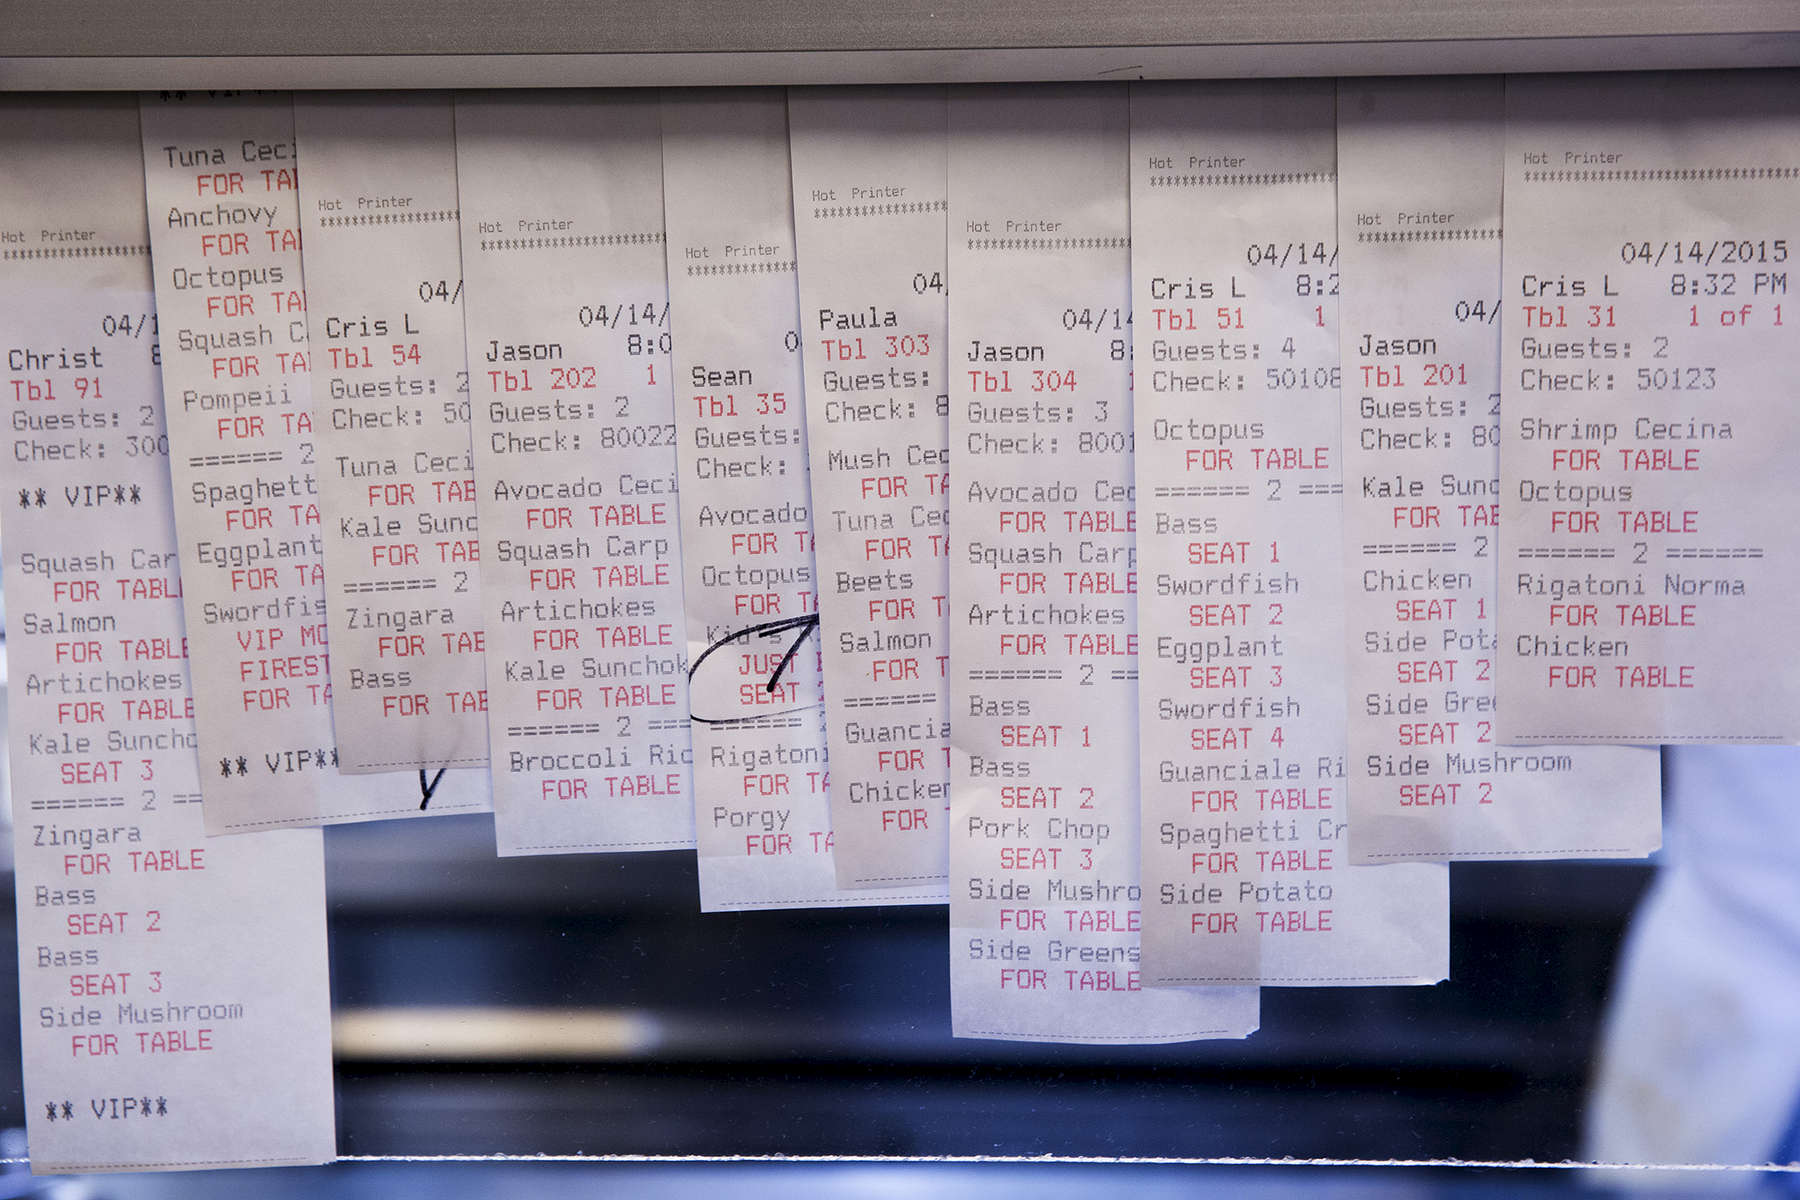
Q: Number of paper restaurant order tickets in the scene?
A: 10